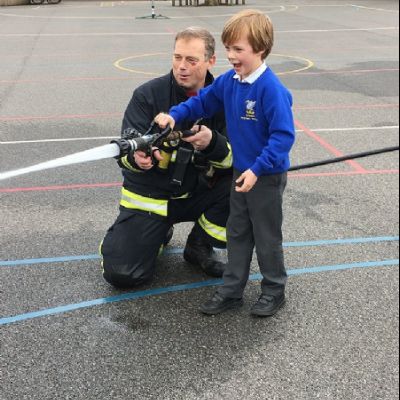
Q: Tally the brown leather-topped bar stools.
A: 0